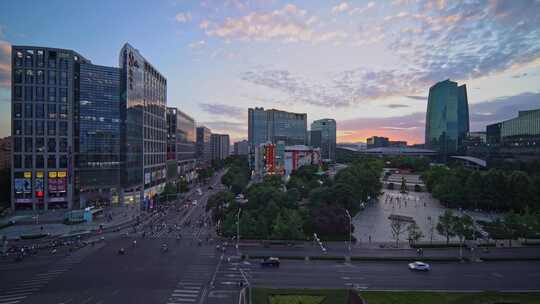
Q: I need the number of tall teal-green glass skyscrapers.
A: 1